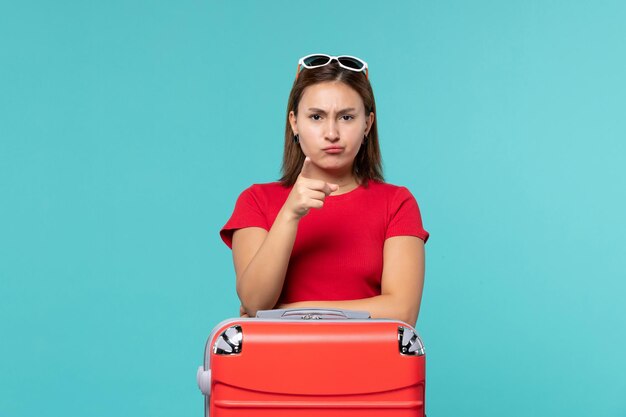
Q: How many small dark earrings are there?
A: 2